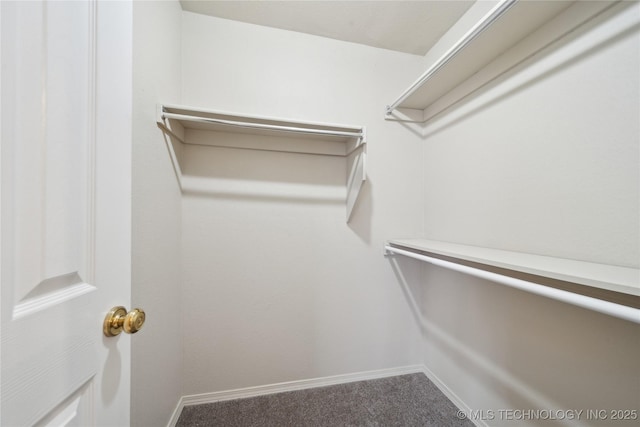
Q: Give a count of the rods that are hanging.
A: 3